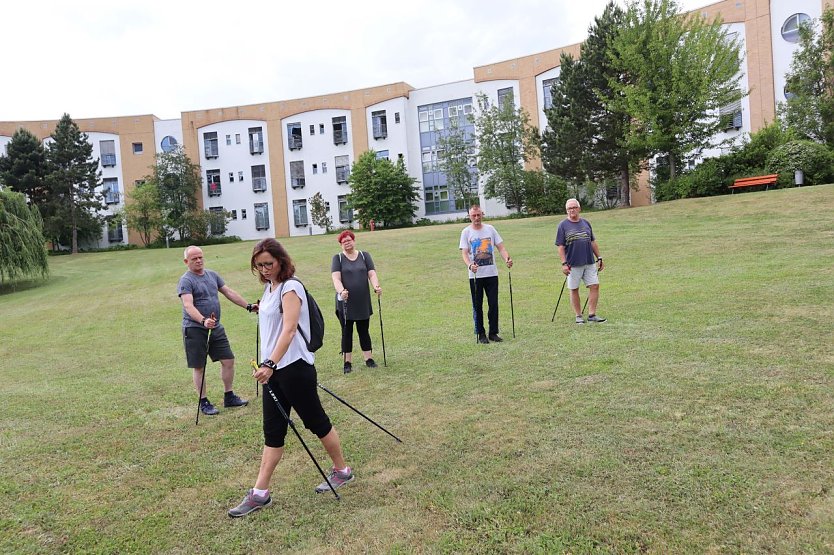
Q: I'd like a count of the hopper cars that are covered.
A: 0